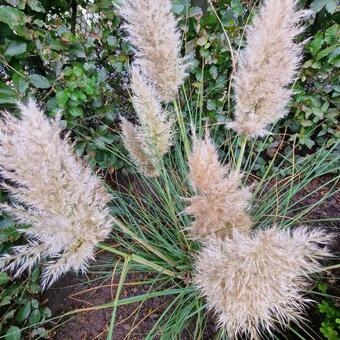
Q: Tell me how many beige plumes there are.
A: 7